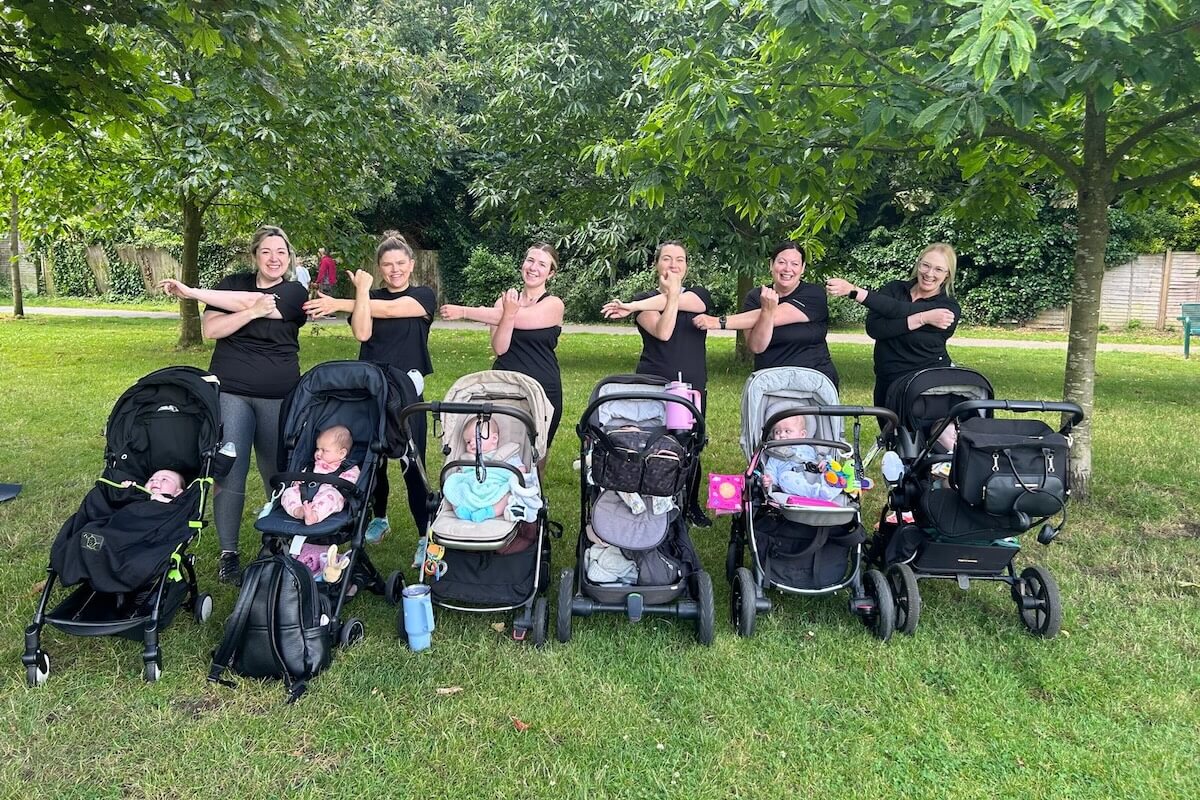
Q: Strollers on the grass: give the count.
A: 6